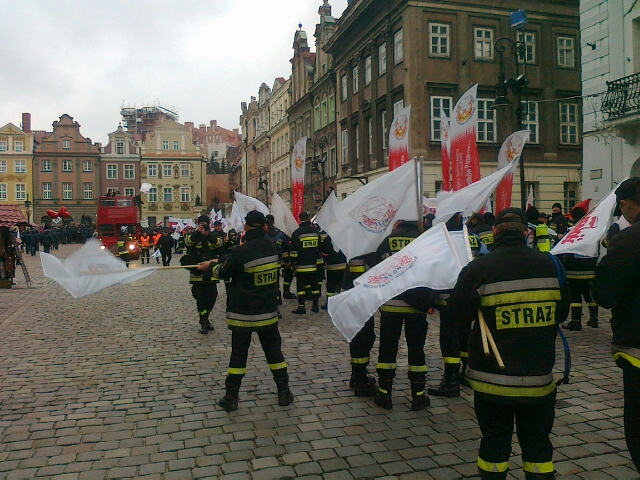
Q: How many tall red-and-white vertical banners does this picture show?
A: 5